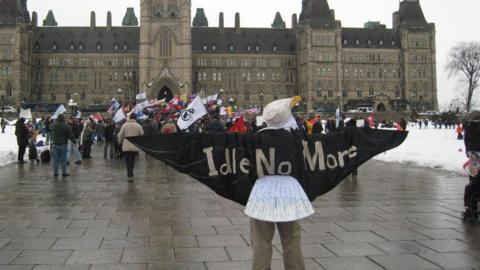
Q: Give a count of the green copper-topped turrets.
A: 4